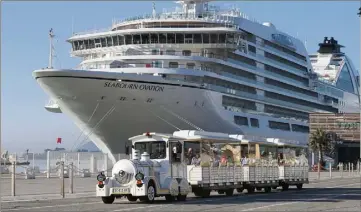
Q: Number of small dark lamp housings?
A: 2